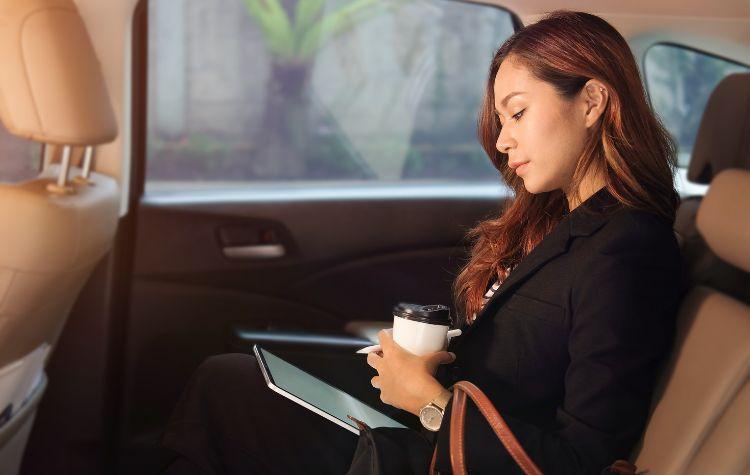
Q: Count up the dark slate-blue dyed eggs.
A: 0